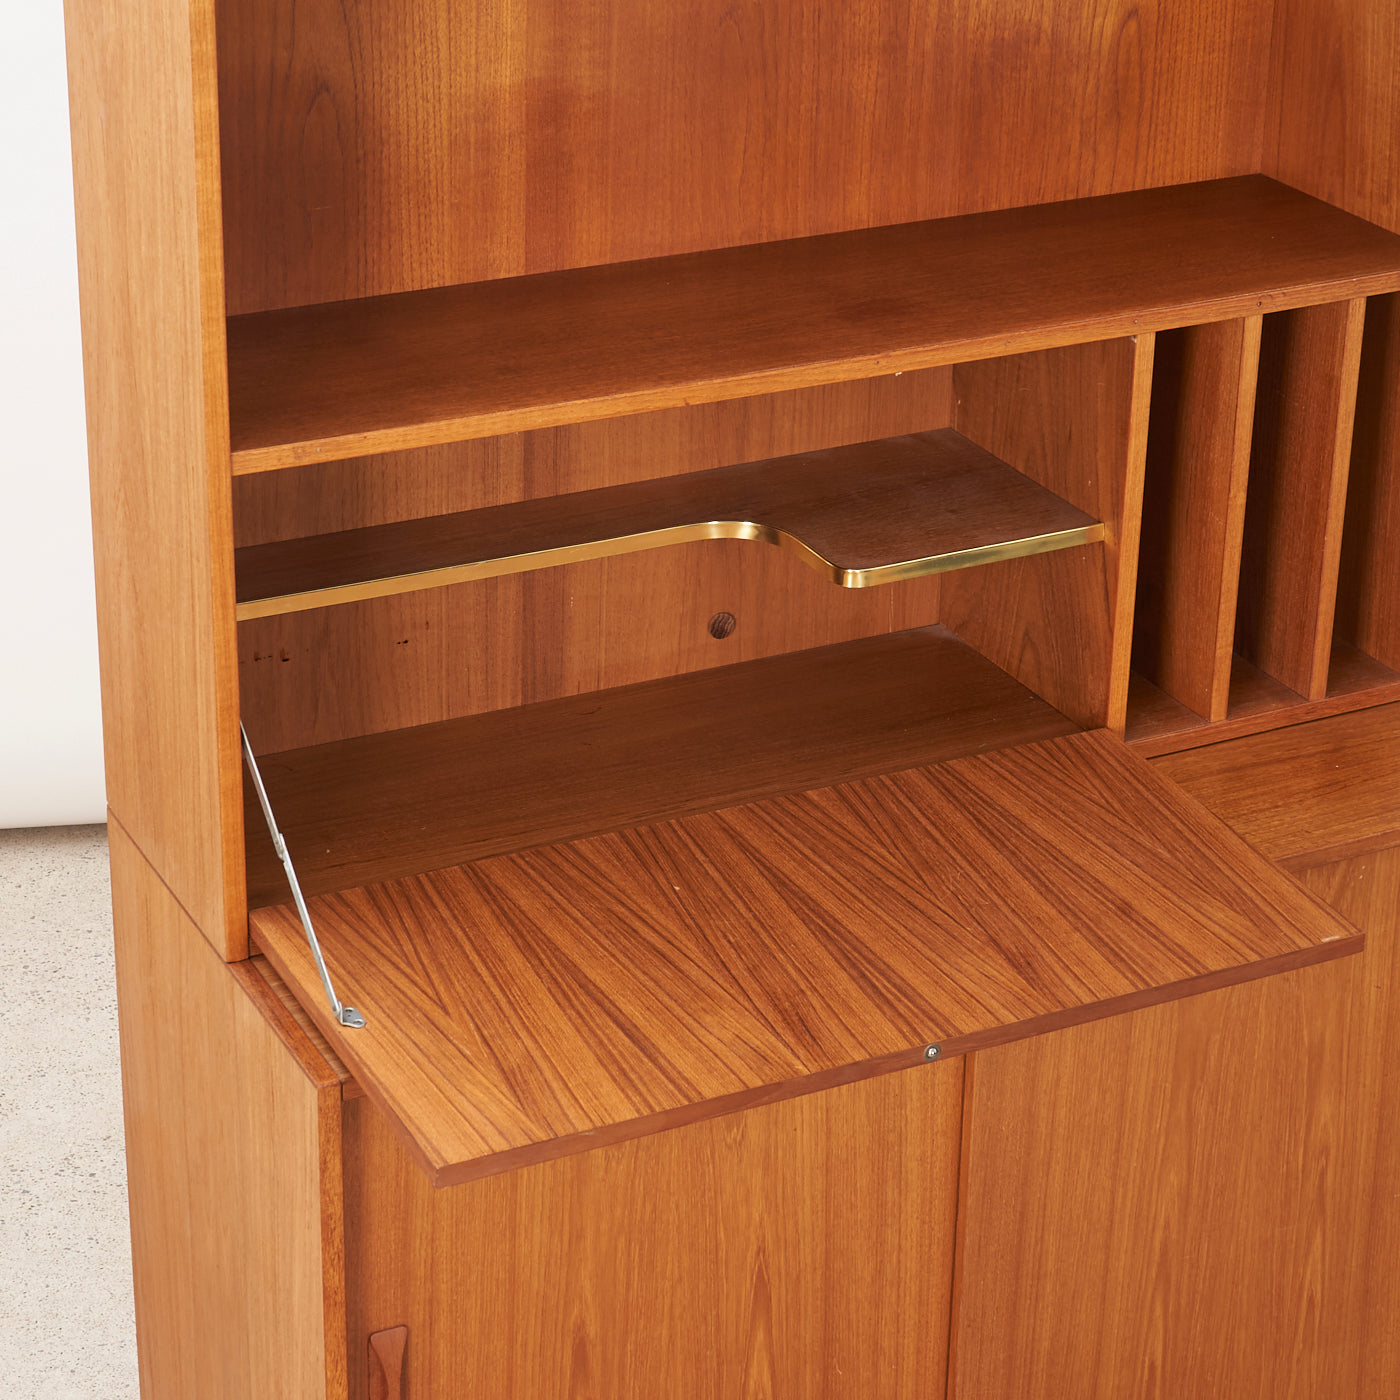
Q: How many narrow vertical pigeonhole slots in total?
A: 3